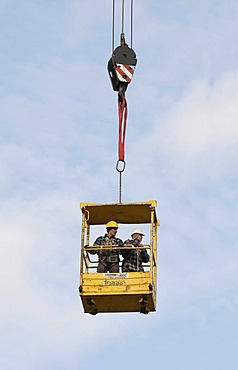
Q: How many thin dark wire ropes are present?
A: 3